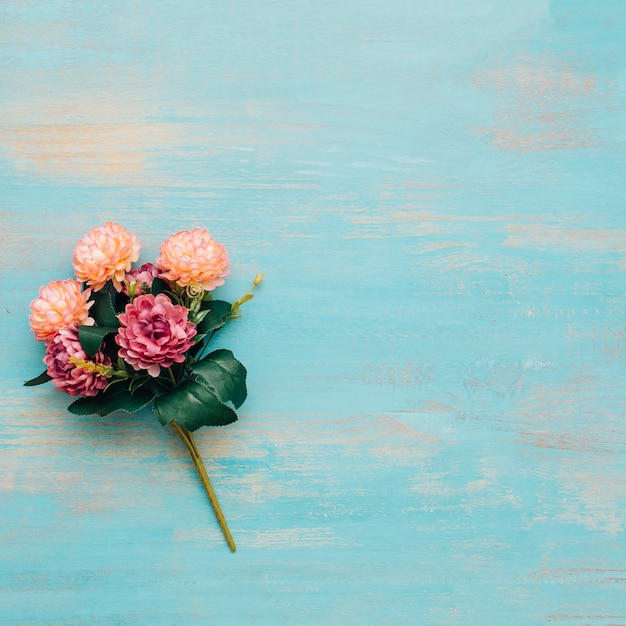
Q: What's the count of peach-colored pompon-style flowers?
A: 3